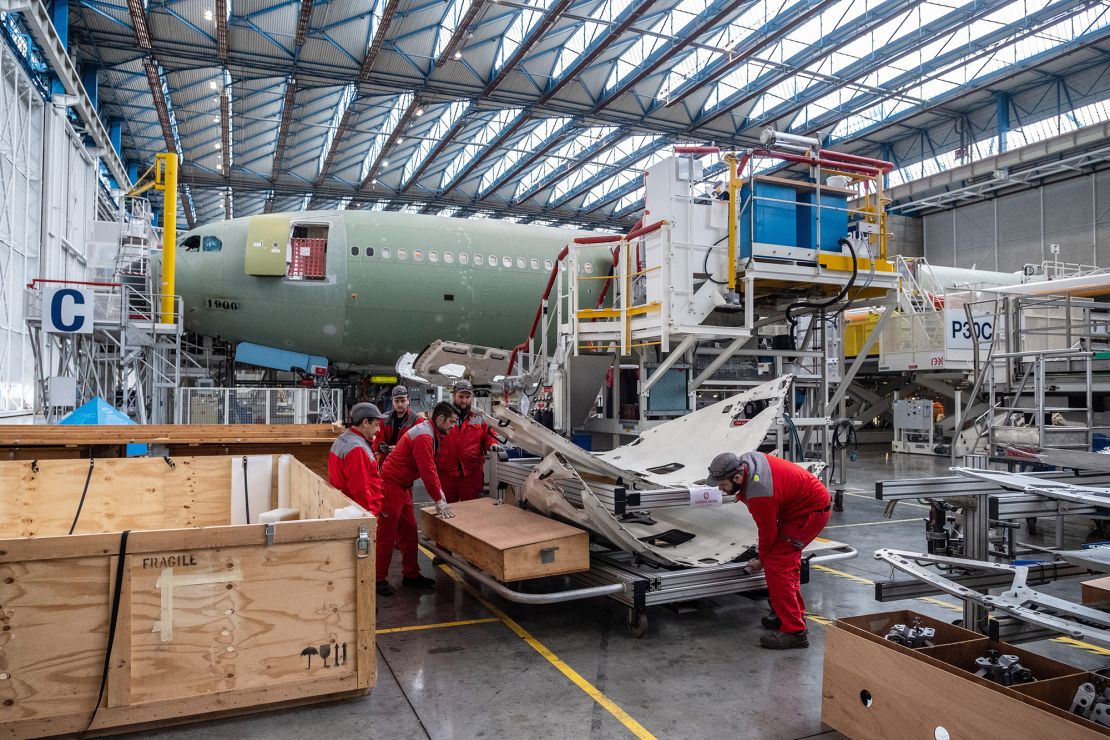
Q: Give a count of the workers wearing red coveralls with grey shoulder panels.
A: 5